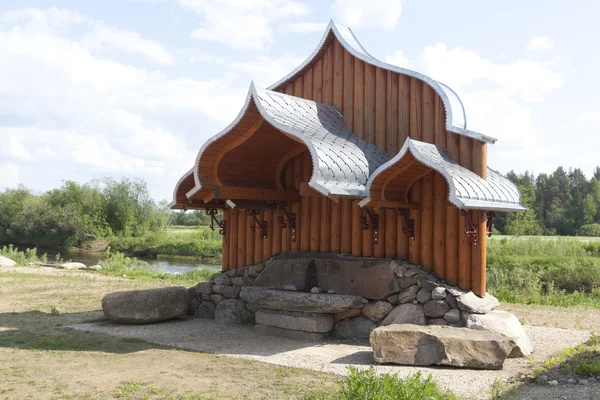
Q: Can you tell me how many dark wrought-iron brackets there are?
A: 7